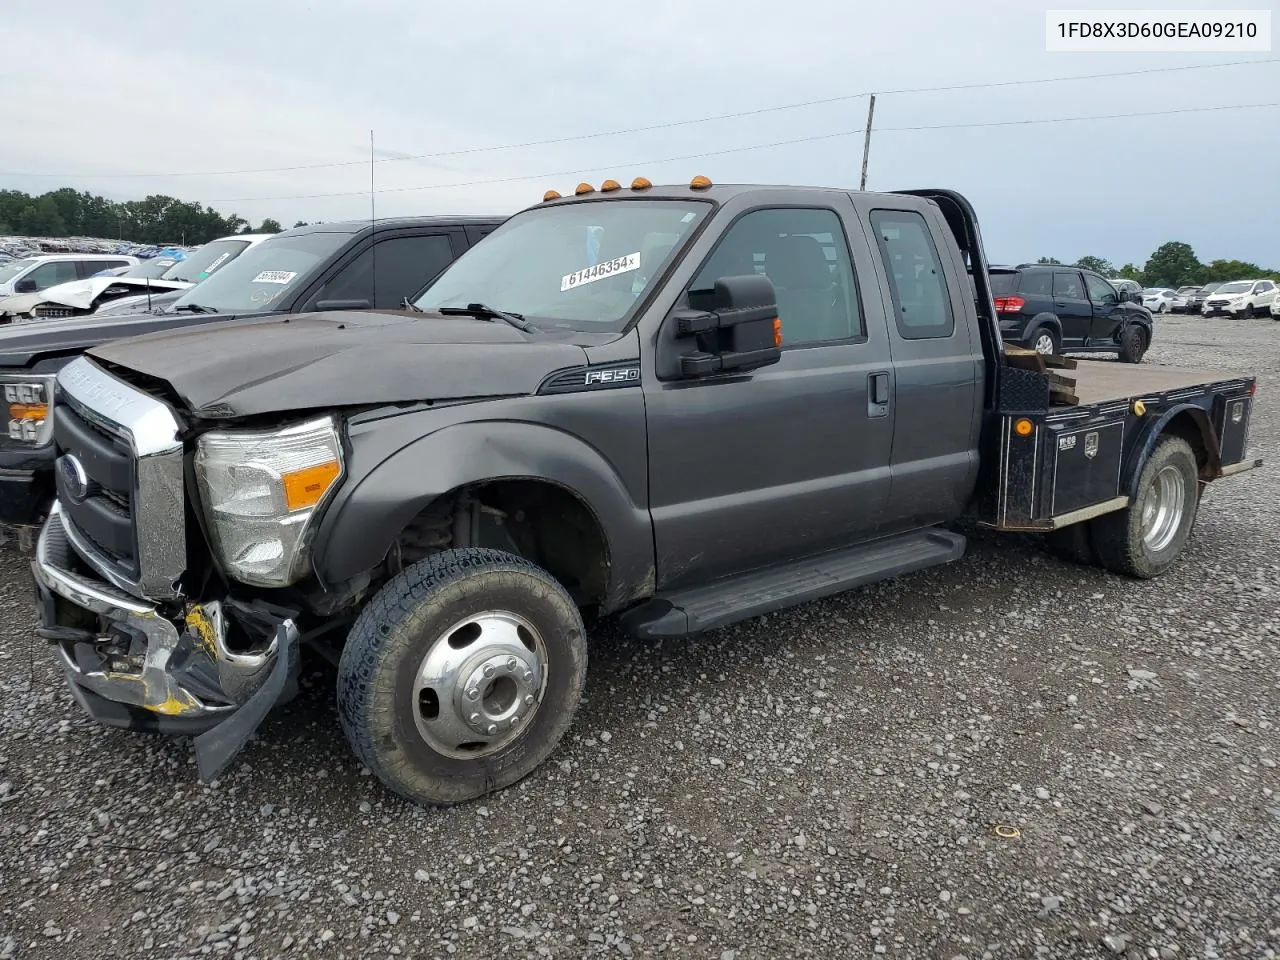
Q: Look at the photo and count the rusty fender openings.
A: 1